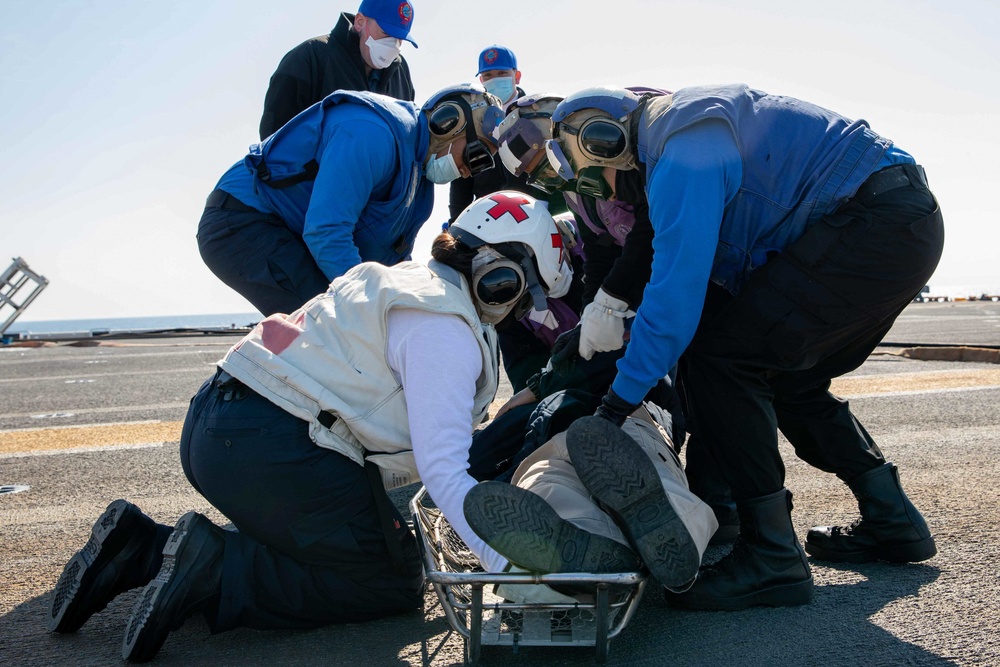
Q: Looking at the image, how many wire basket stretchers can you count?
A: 1